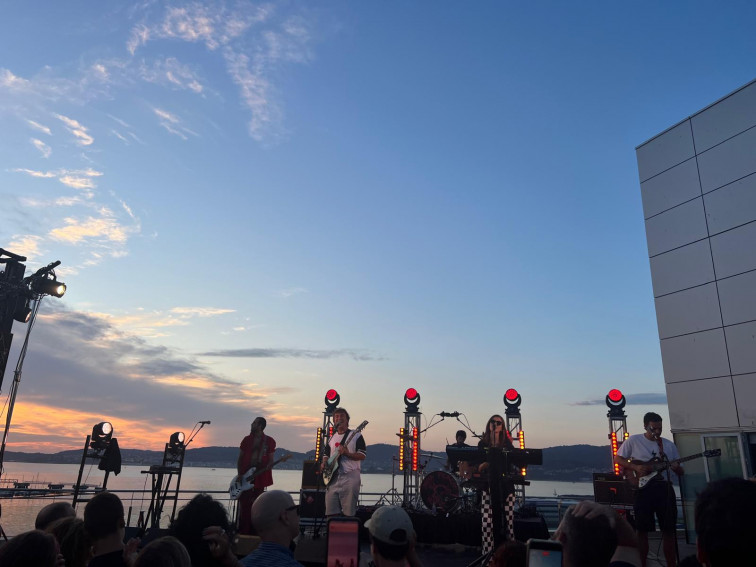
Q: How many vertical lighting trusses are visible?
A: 4